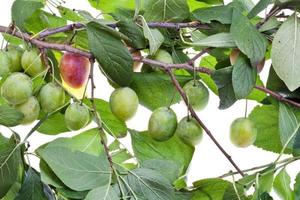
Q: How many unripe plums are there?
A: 13